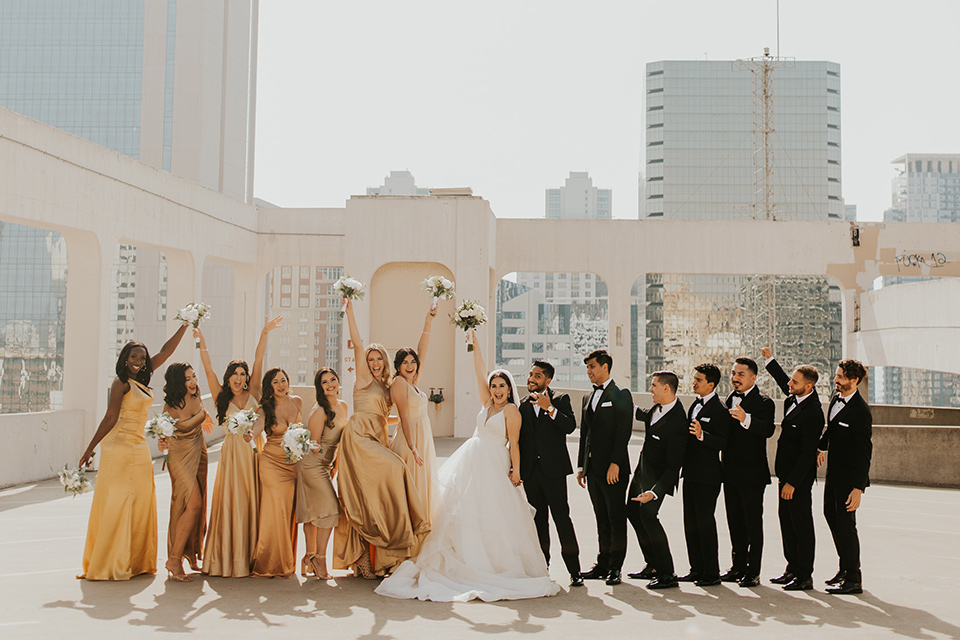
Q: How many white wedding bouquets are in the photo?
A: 8